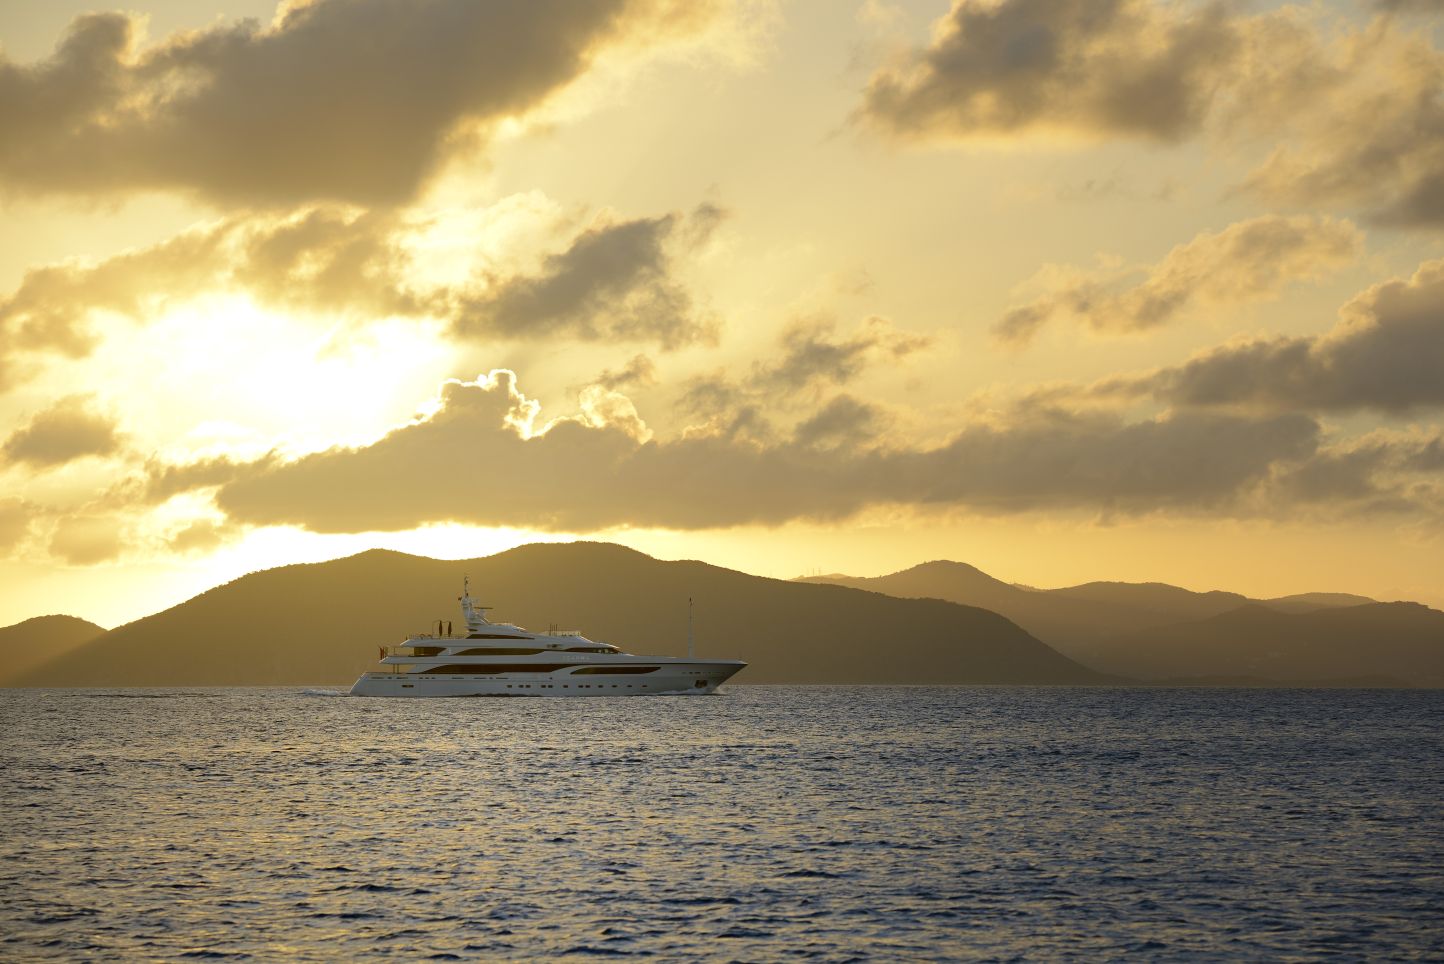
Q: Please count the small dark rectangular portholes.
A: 12